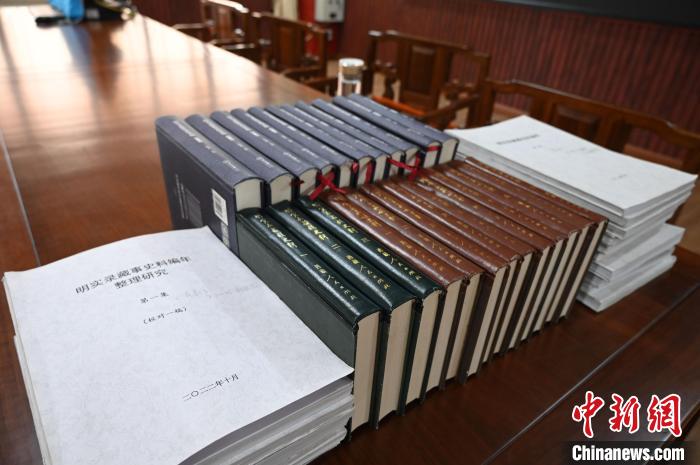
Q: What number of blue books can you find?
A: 11